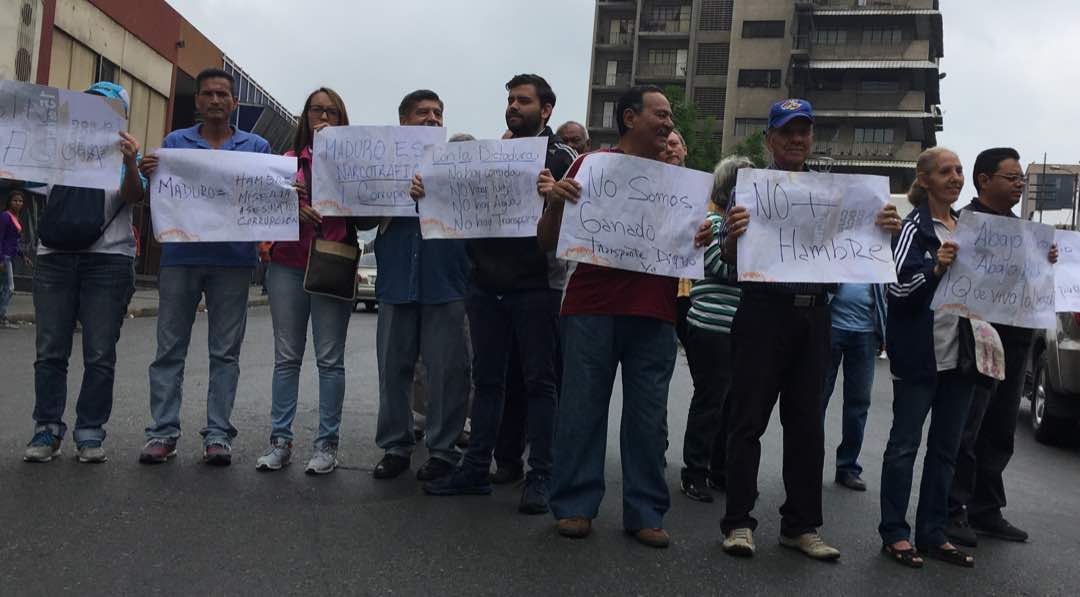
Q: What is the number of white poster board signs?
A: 8